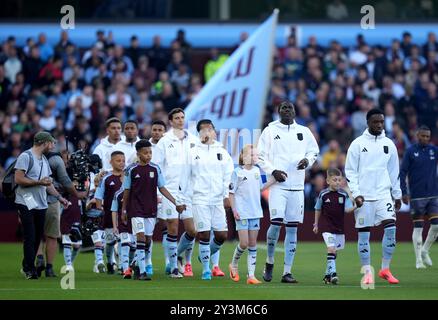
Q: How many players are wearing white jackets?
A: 7